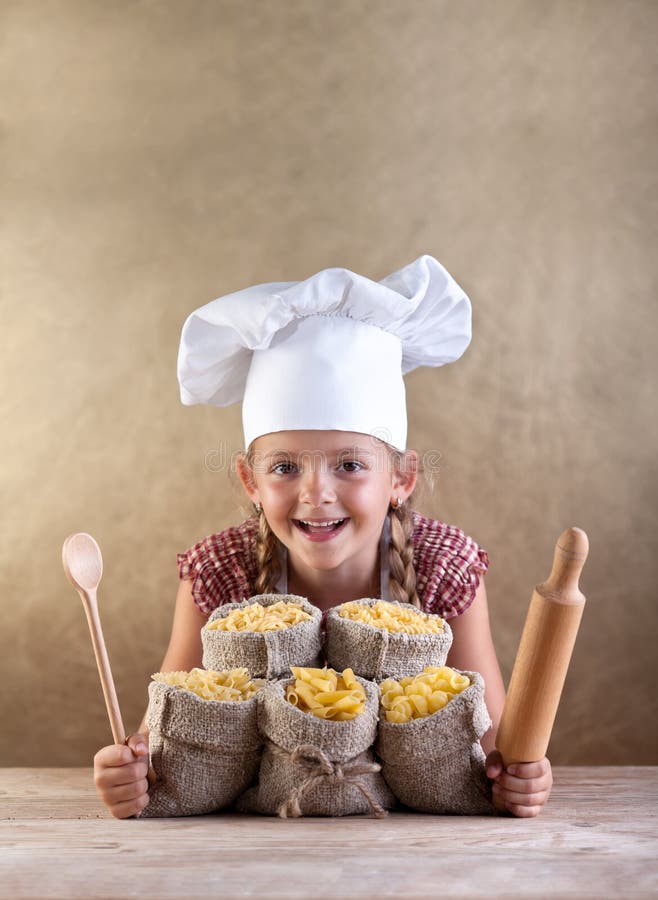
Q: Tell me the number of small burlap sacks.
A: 5